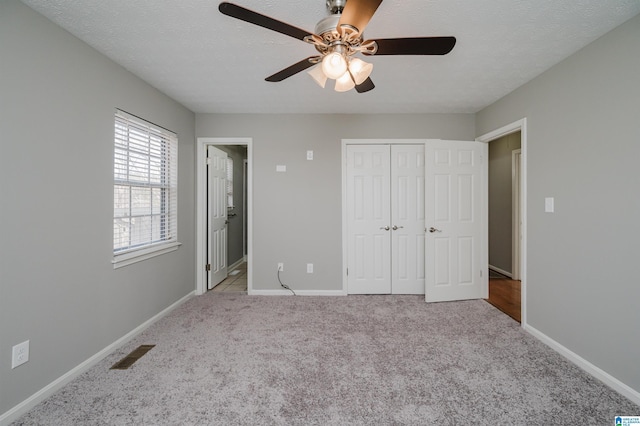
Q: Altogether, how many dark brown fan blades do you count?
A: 4